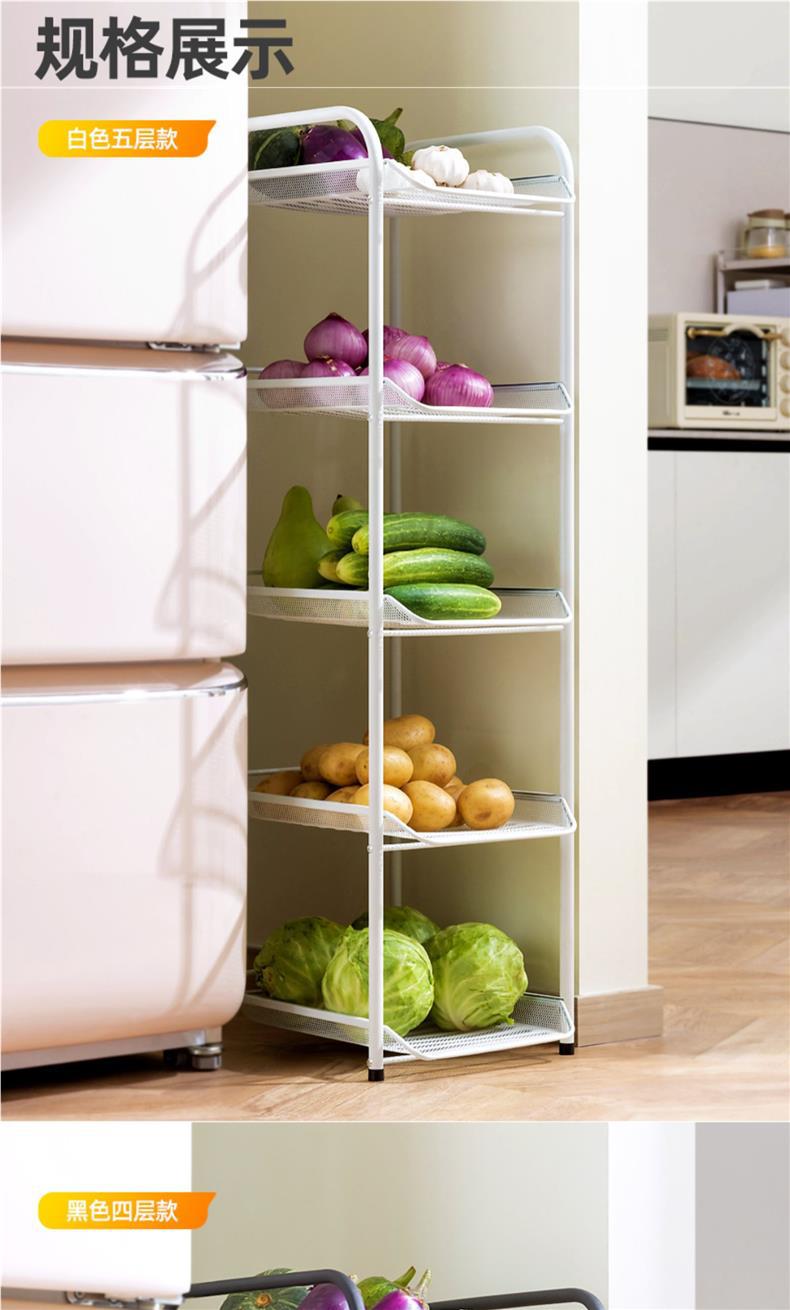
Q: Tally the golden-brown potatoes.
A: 13